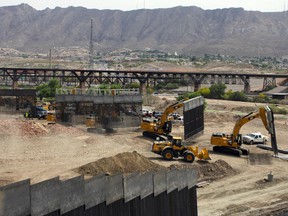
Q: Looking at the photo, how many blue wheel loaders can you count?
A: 0